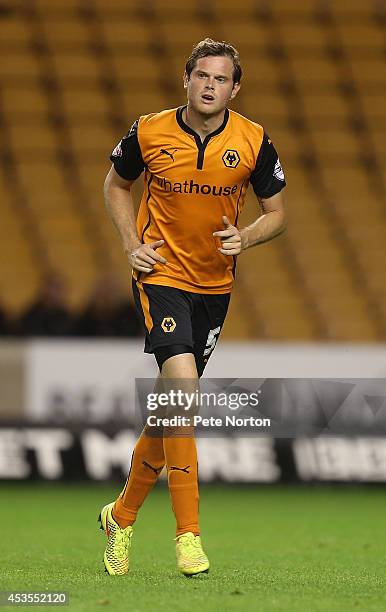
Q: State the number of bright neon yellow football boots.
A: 2